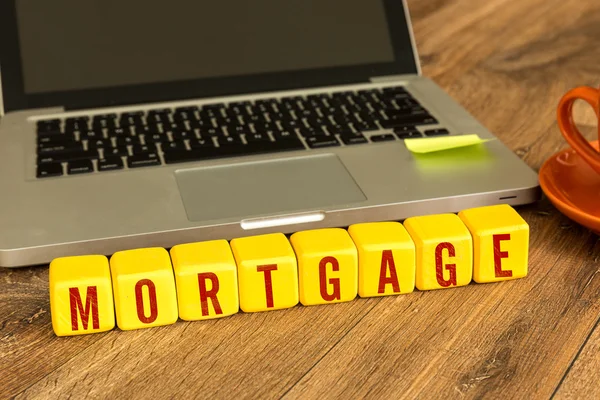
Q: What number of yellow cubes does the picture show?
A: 8